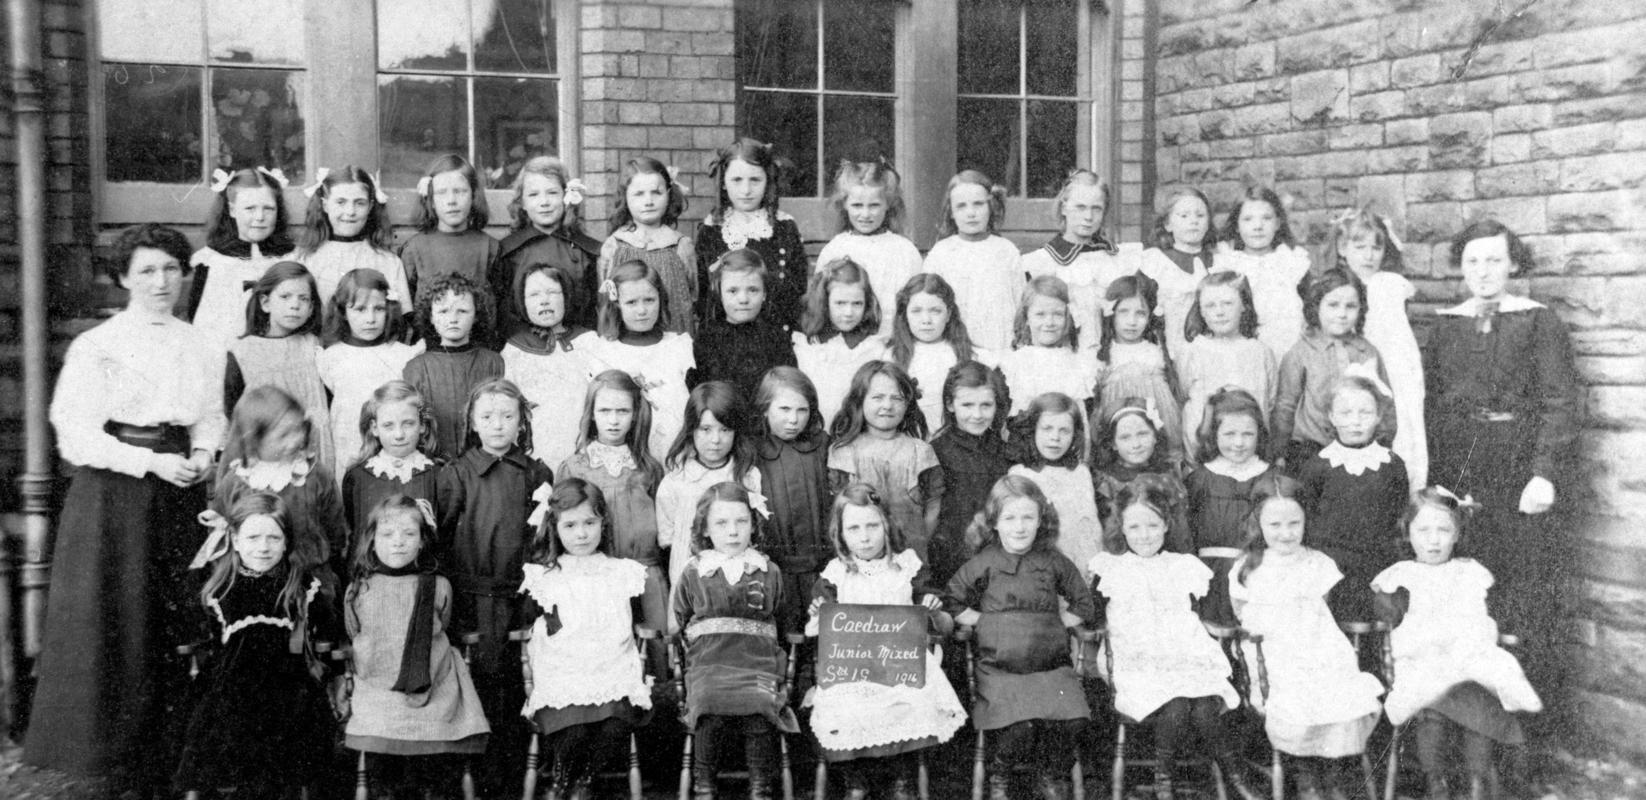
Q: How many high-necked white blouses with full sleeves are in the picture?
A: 1